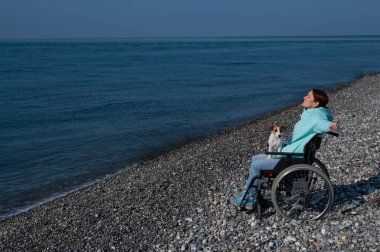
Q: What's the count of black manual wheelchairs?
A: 1